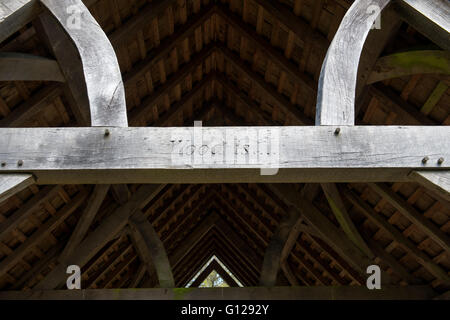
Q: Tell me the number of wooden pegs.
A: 6